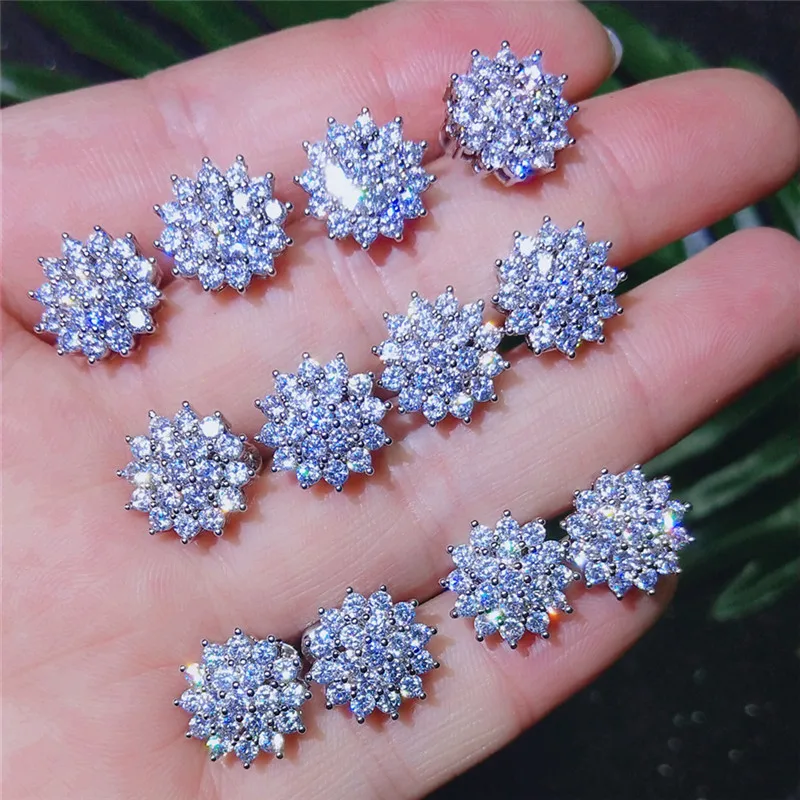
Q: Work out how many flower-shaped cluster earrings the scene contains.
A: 12